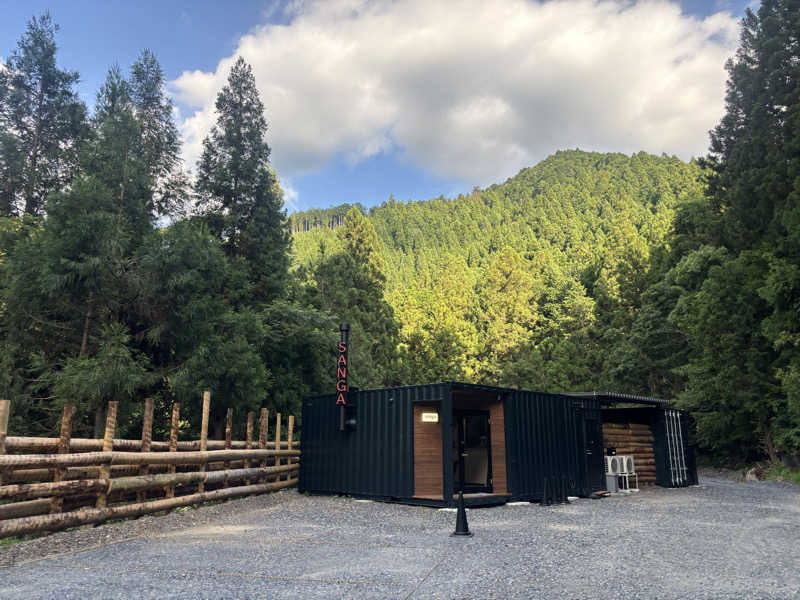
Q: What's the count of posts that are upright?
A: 11